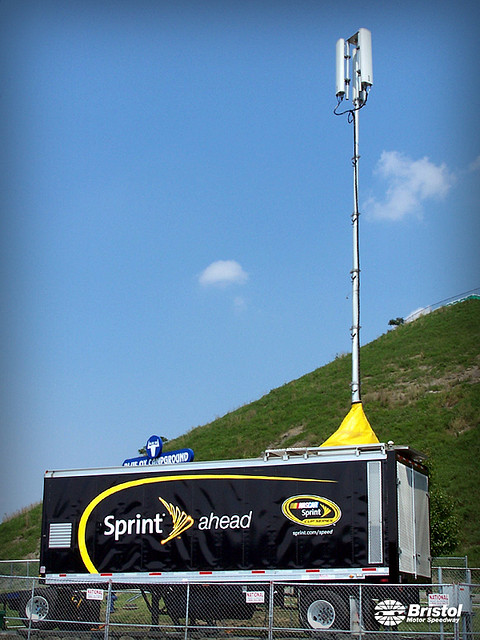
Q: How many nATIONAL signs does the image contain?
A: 3